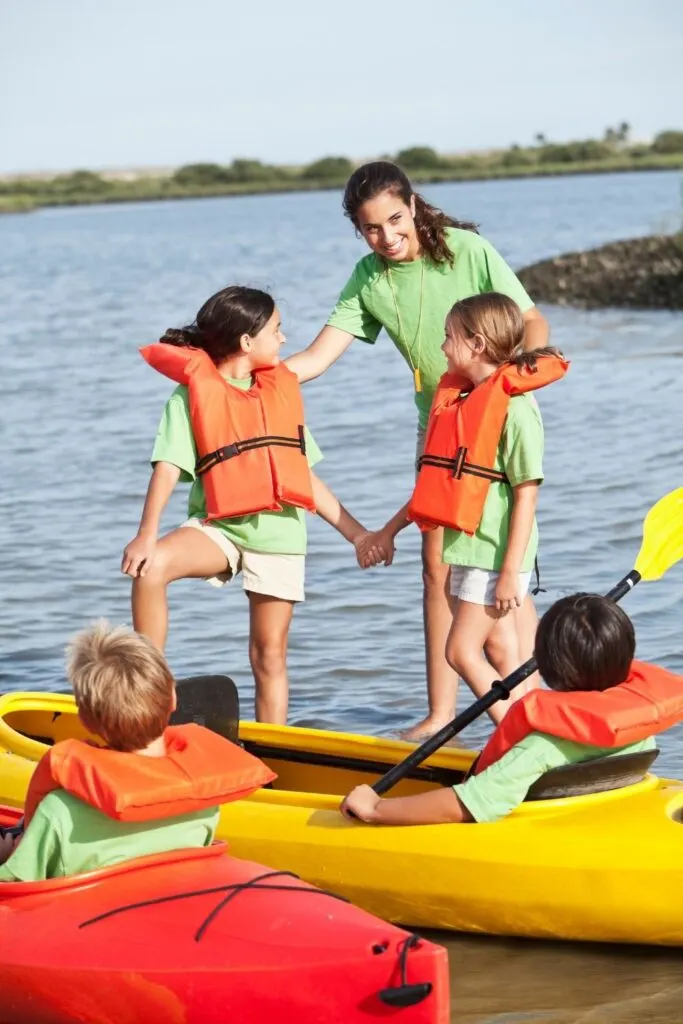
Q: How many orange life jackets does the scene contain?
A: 4